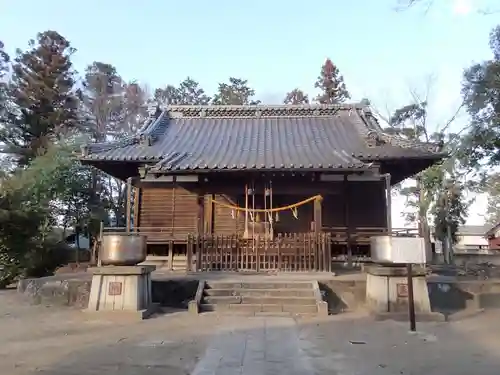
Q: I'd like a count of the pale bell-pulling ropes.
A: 4